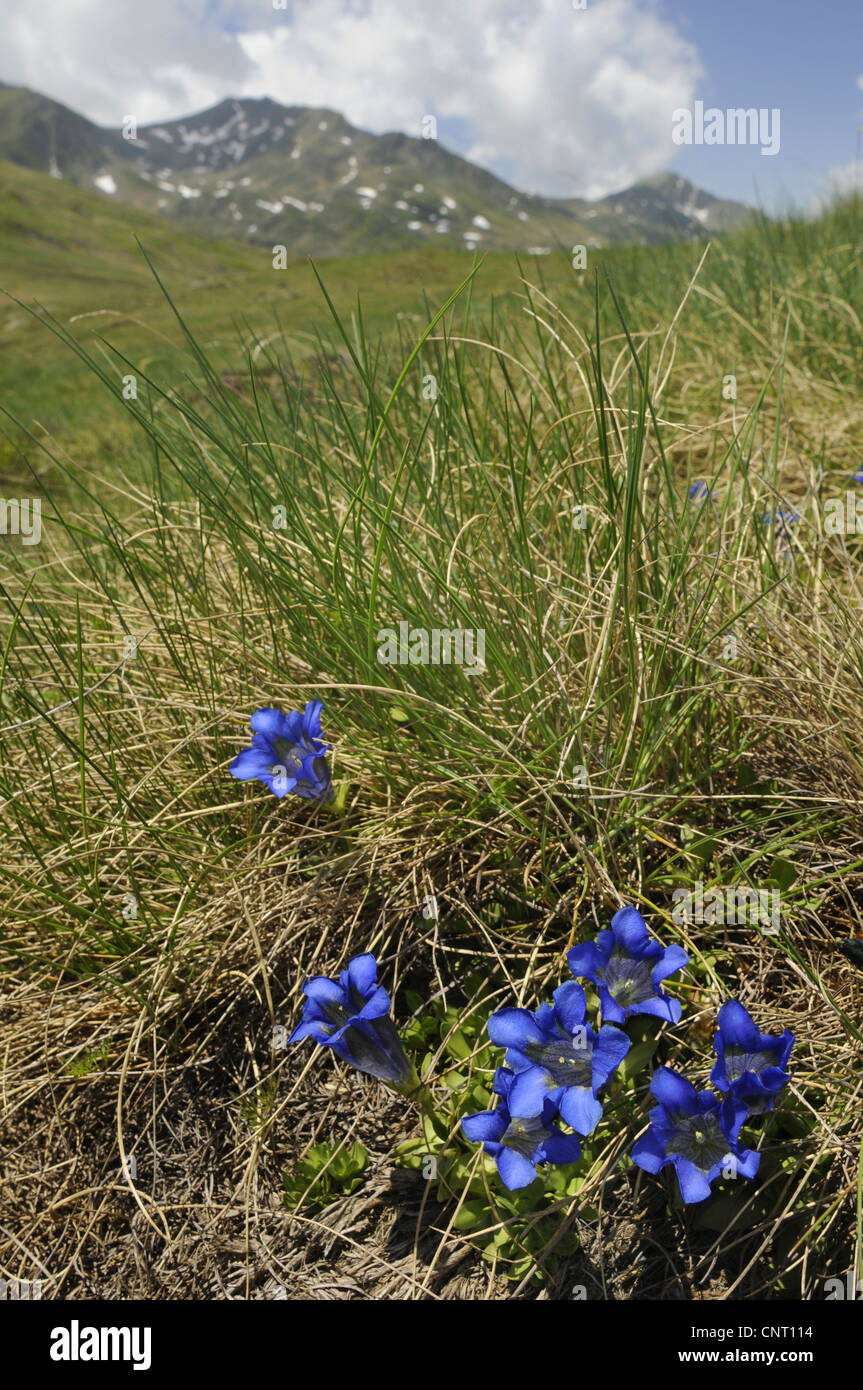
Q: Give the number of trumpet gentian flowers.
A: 7